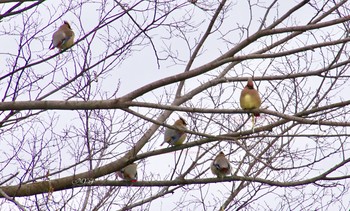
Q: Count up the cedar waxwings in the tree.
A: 5